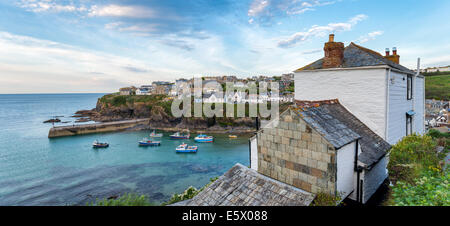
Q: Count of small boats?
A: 7